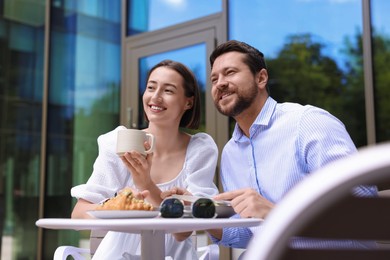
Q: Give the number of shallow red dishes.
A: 0